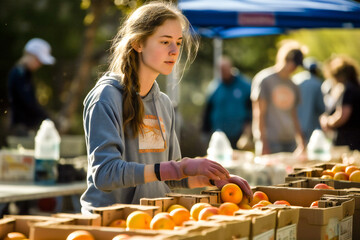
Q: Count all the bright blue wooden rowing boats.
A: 0